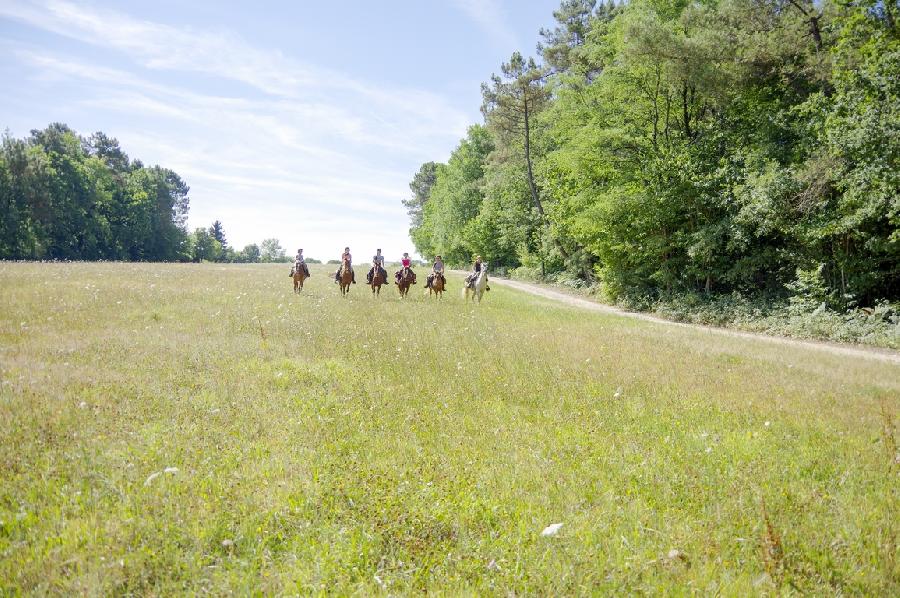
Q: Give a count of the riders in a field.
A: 6